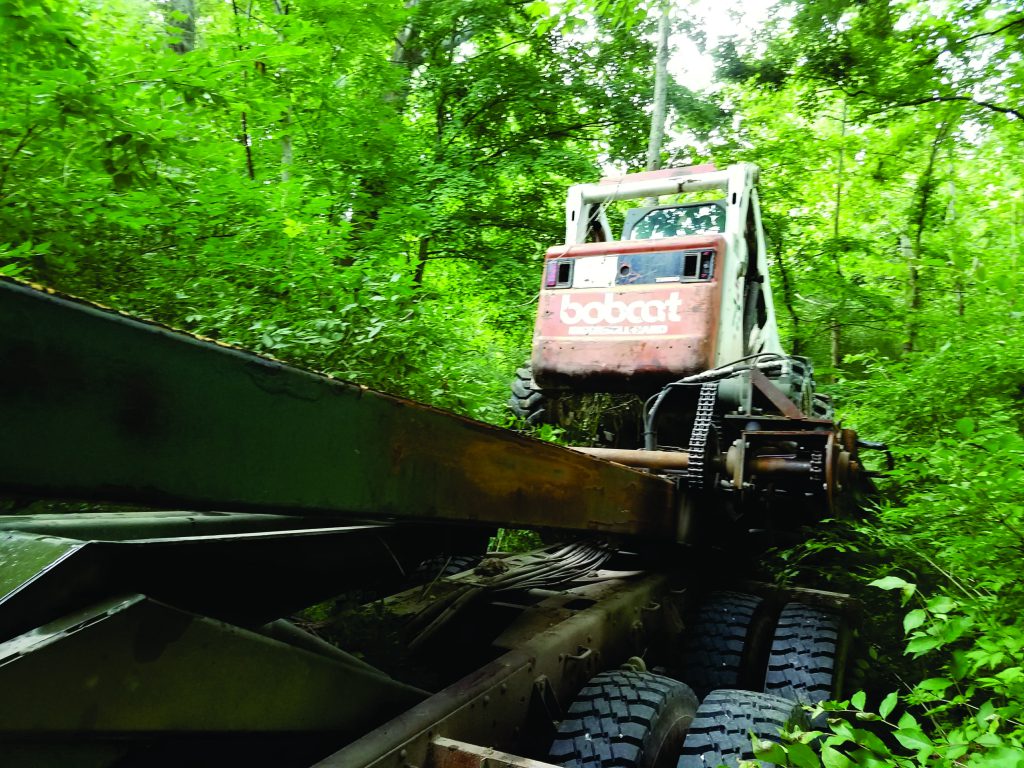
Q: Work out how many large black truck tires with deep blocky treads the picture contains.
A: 4